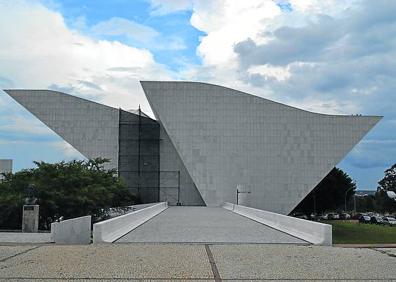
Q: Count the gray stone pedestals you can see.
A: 1